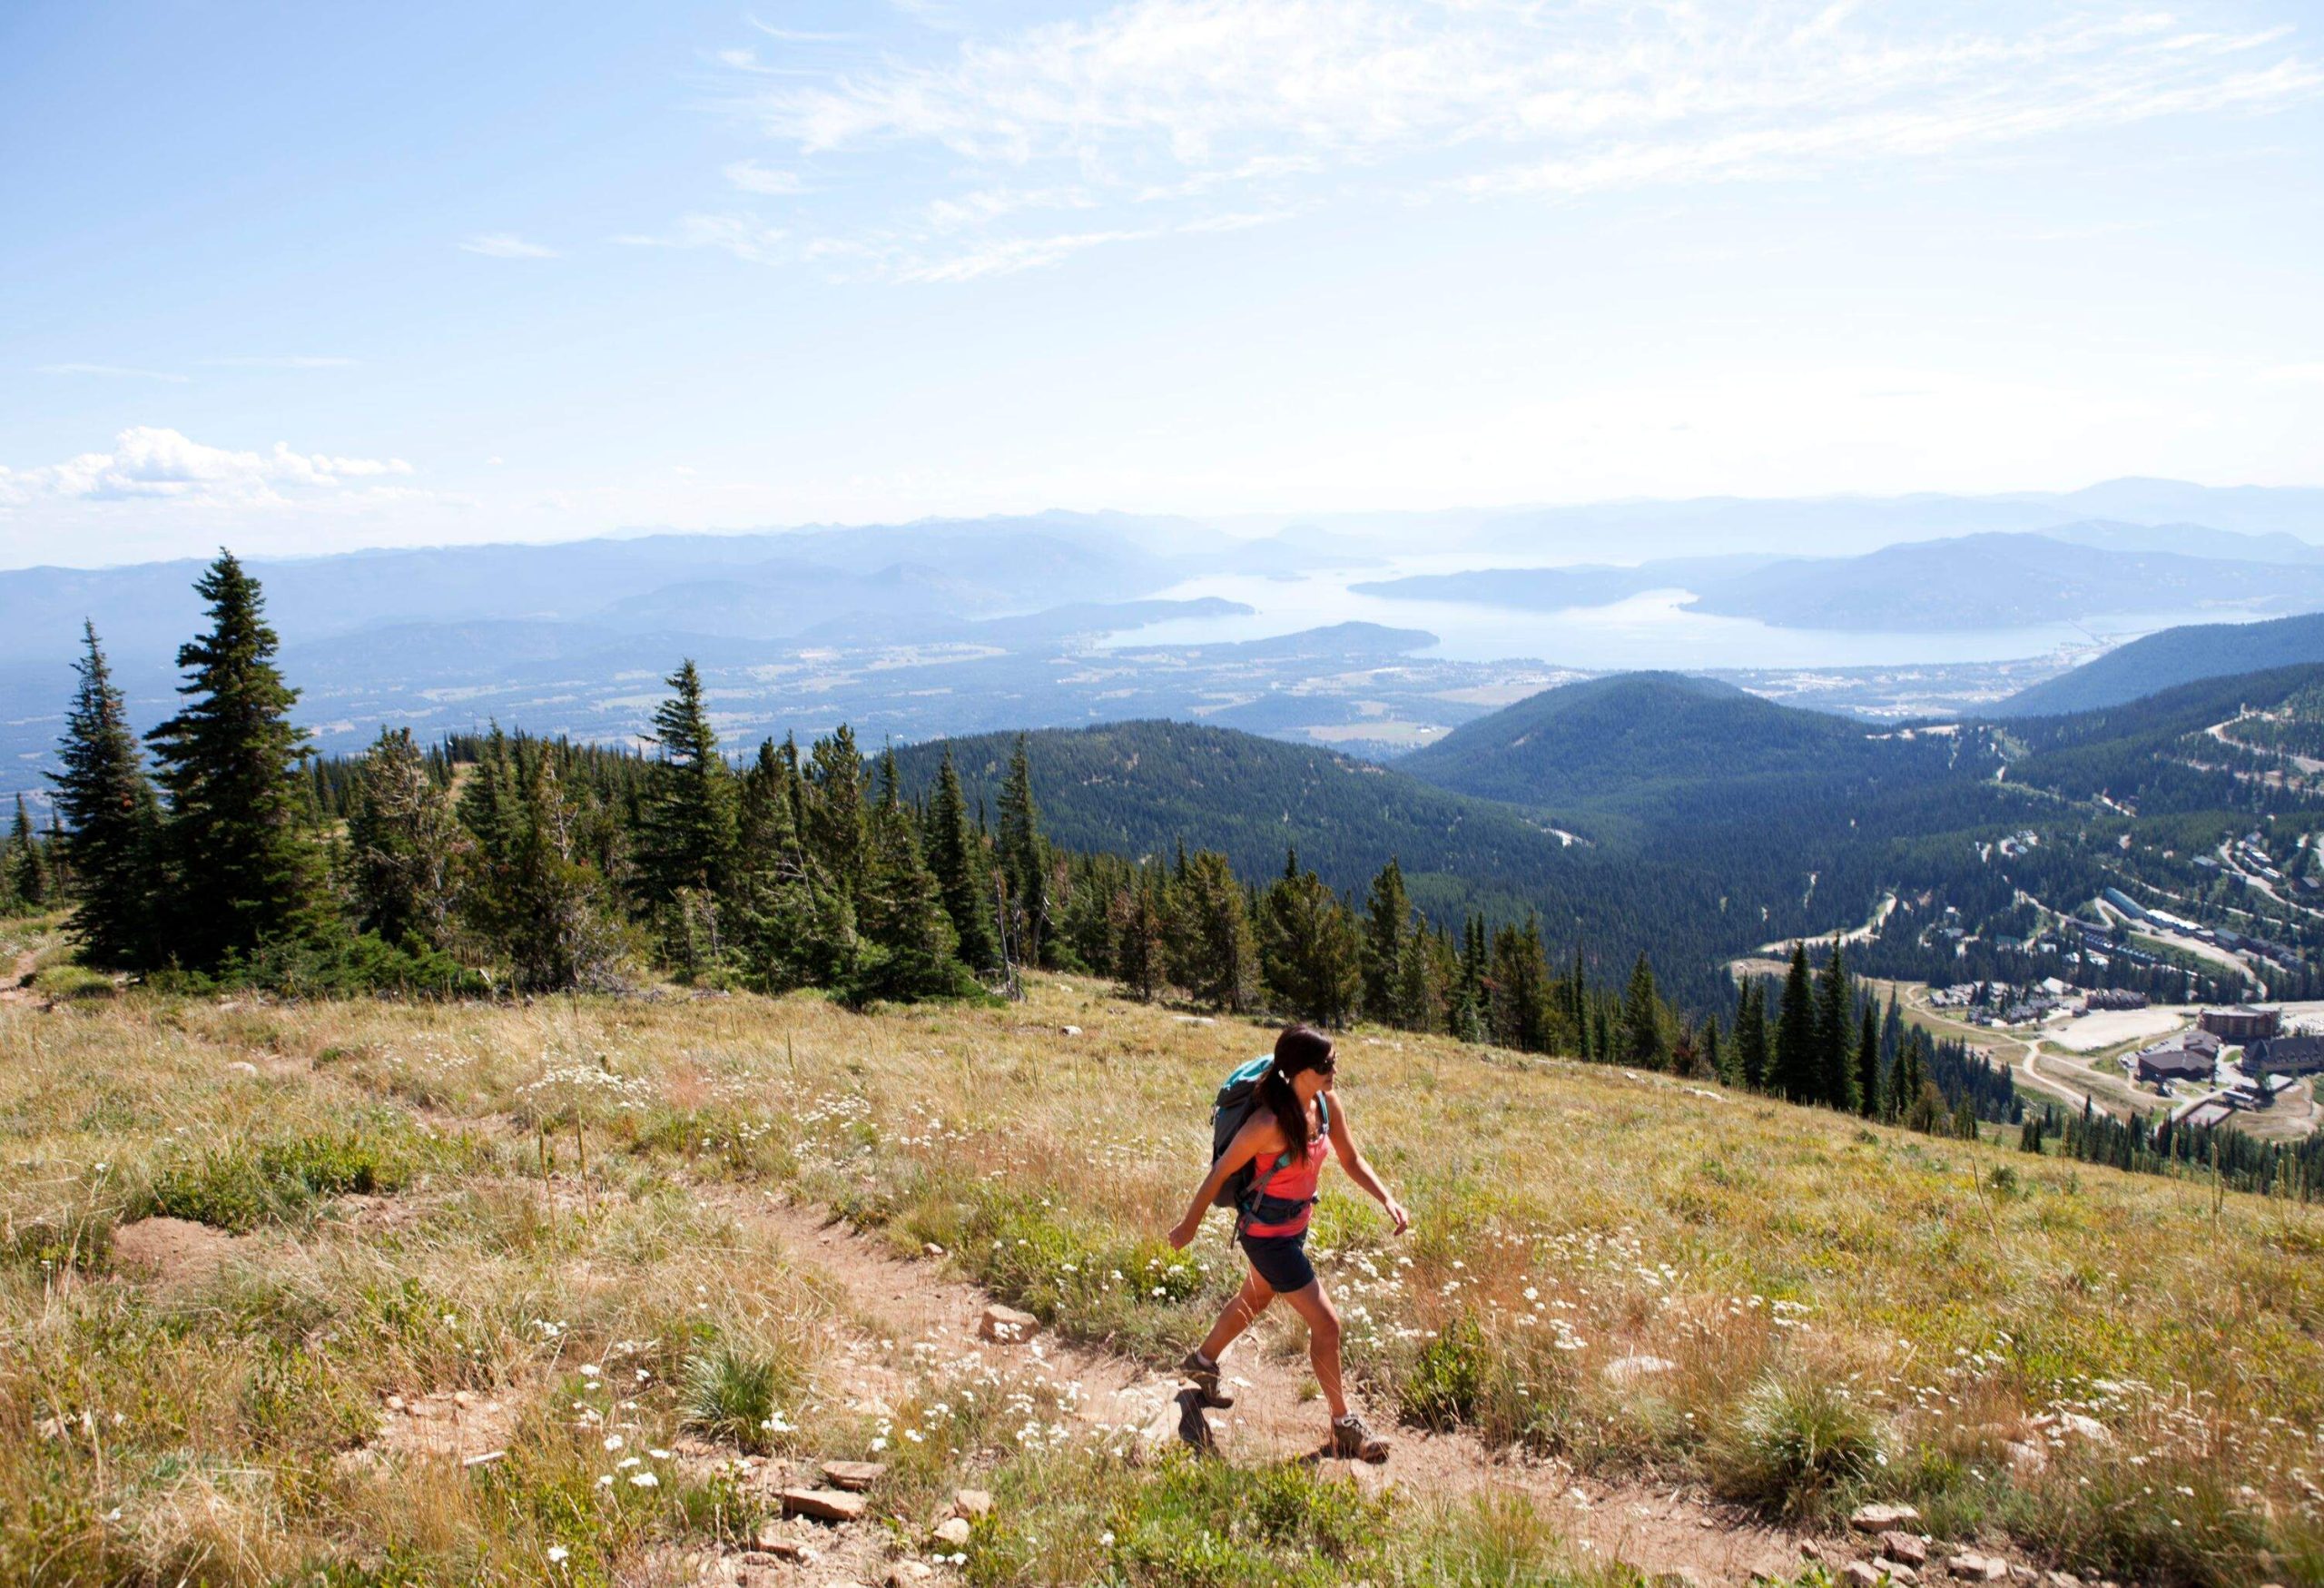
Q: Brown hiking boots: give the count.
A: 2